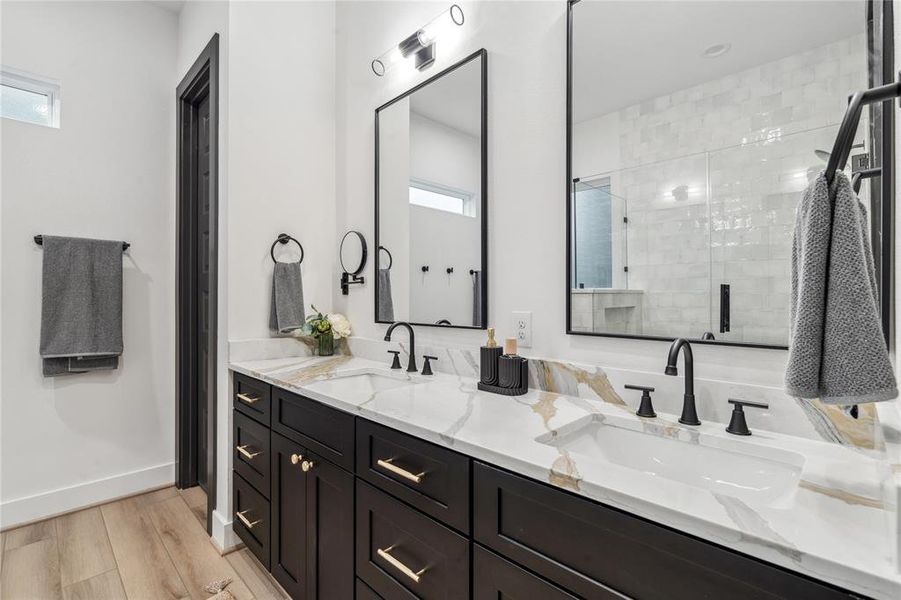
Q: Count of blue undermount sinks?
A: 0